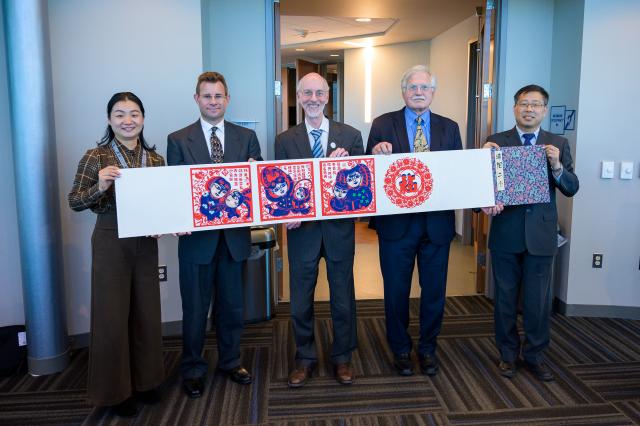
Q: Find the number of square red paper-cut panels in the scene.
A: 3